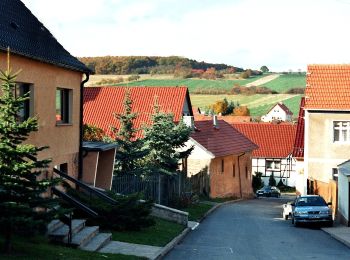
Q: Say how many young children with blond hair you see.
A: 0